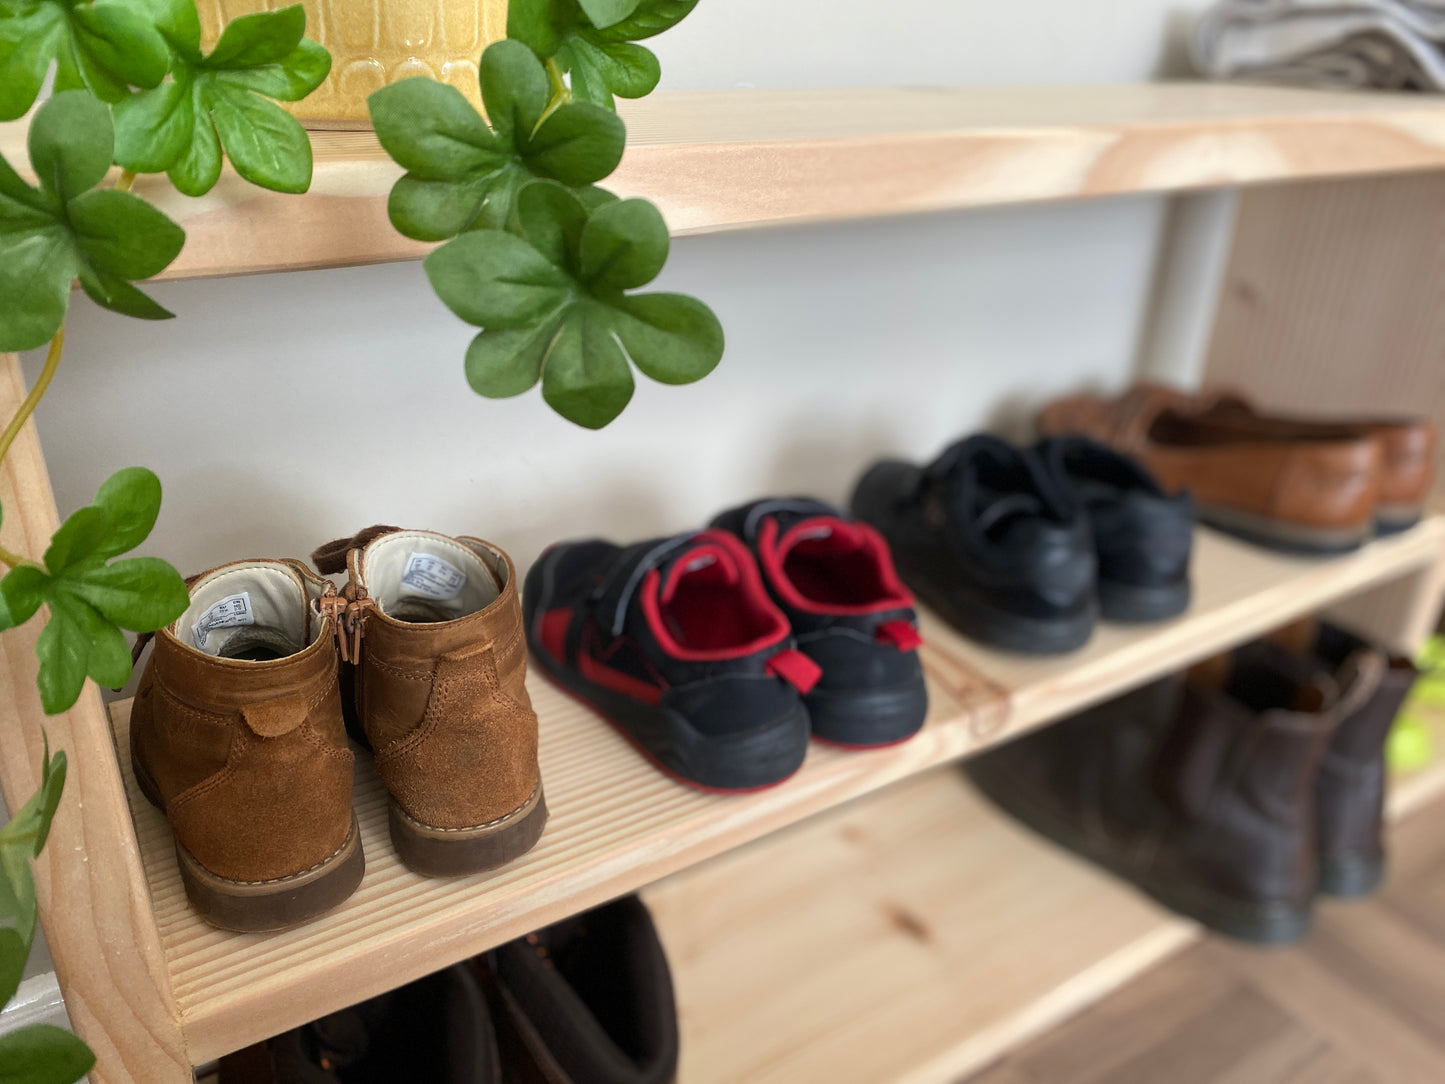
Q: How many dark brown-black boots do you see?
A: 4